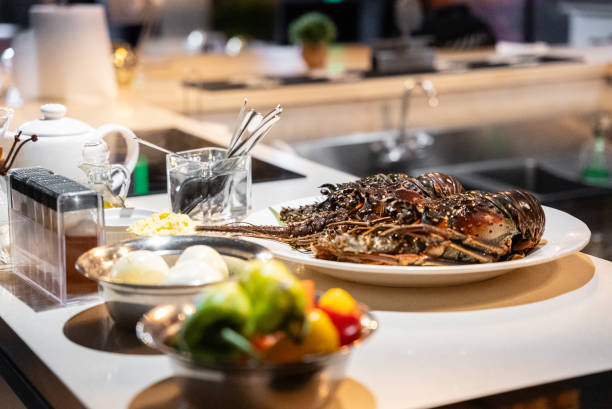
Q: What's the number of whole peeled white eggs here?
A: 3